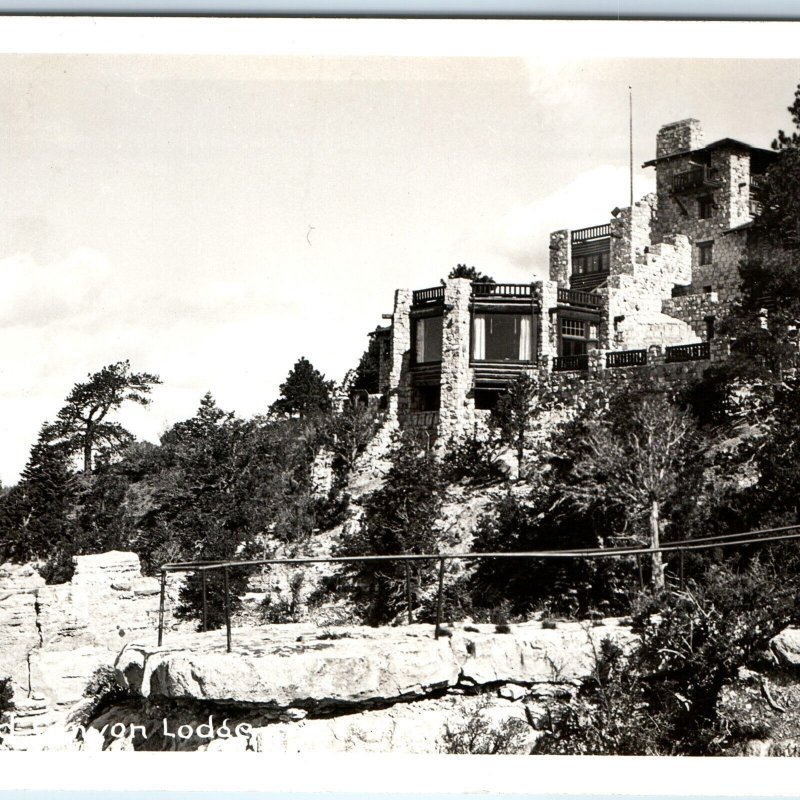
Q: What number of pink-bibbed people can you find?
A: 0